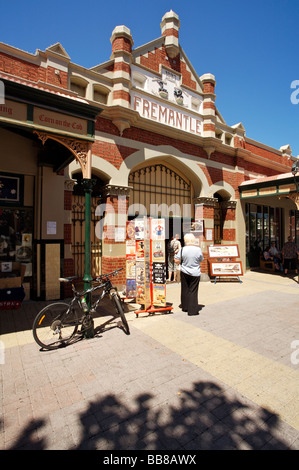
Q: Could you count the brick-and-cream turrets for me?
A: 3